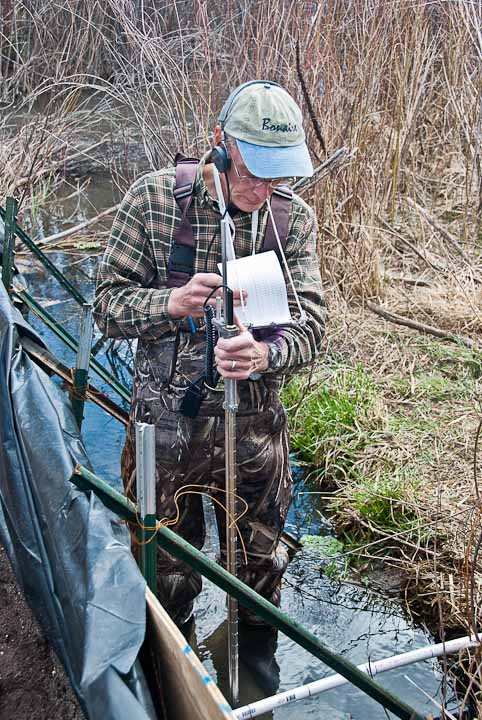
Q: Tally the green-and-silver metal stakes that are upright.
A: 2